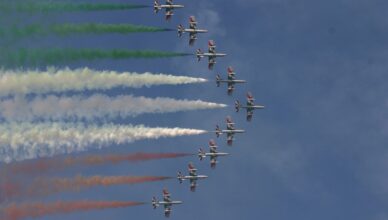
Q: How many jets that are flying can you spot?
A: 9